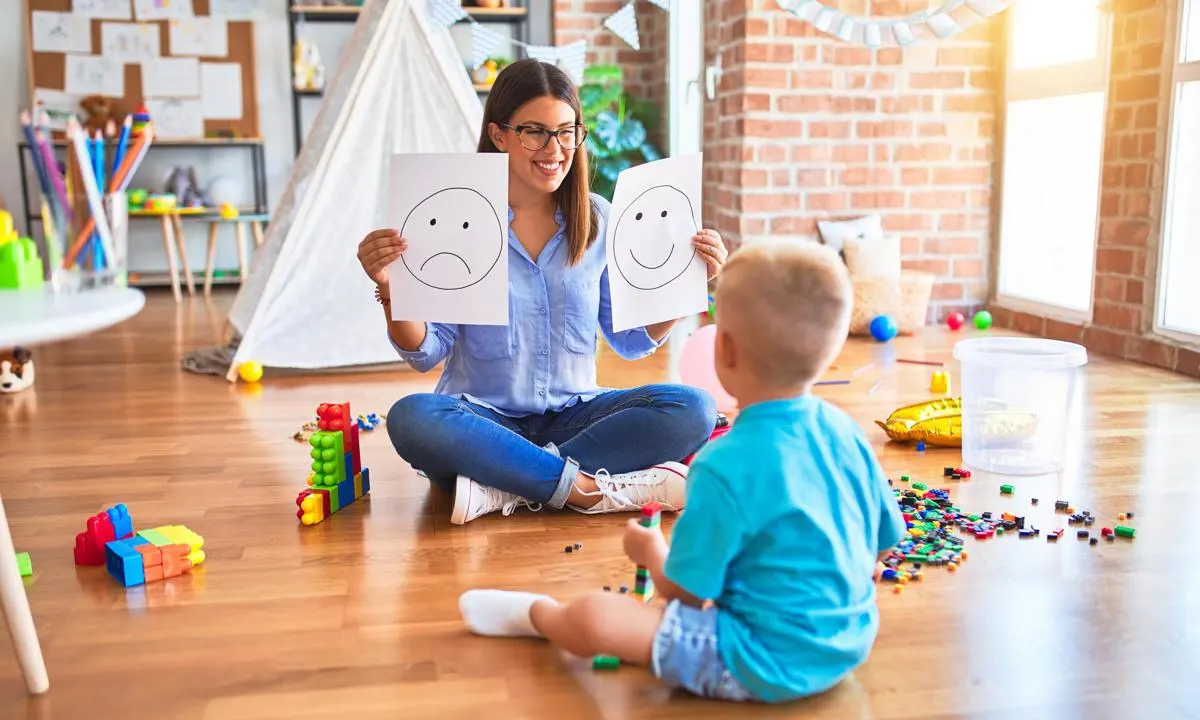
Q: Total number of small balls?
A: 4